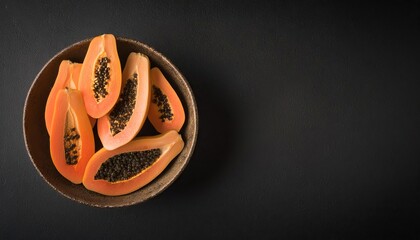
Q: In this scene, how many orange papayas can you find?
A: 6